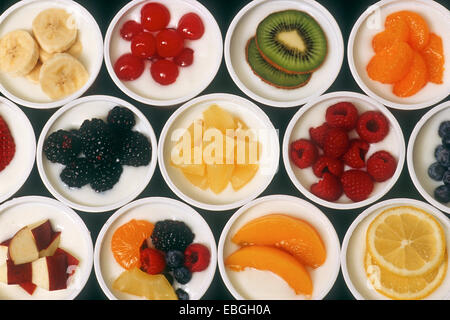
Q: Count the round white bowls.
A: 13